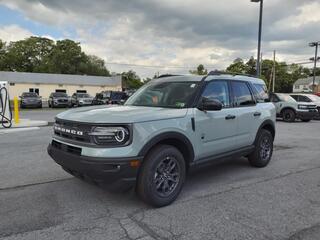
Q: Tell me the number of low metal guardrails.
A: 0